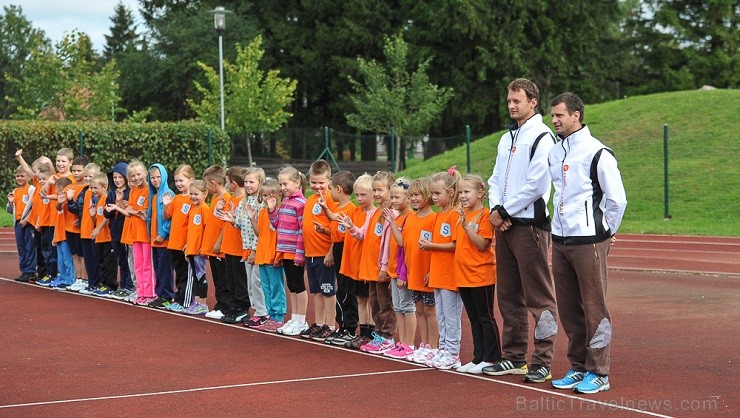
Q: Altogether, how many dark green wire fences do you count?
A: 1